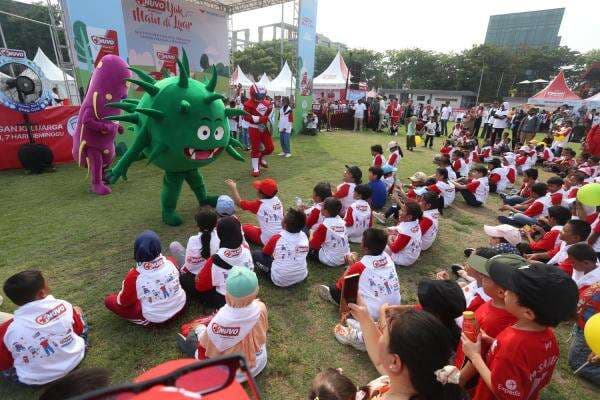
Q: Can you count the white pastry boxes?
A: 0